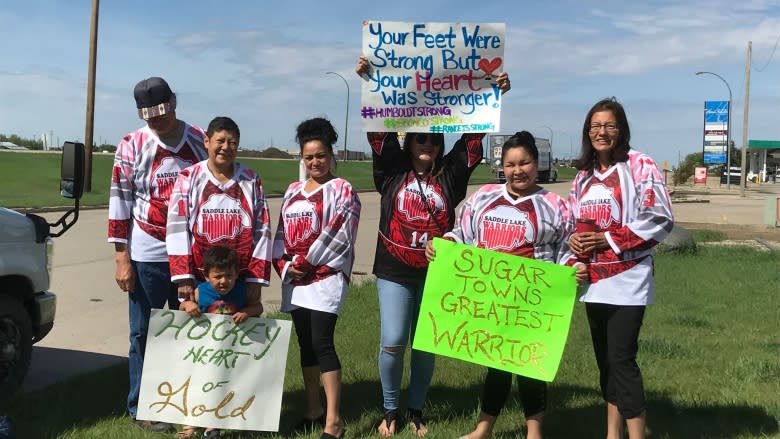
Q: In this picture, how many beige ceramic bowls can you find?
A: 0